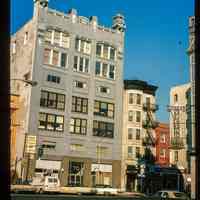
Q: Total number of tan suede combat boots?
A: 0